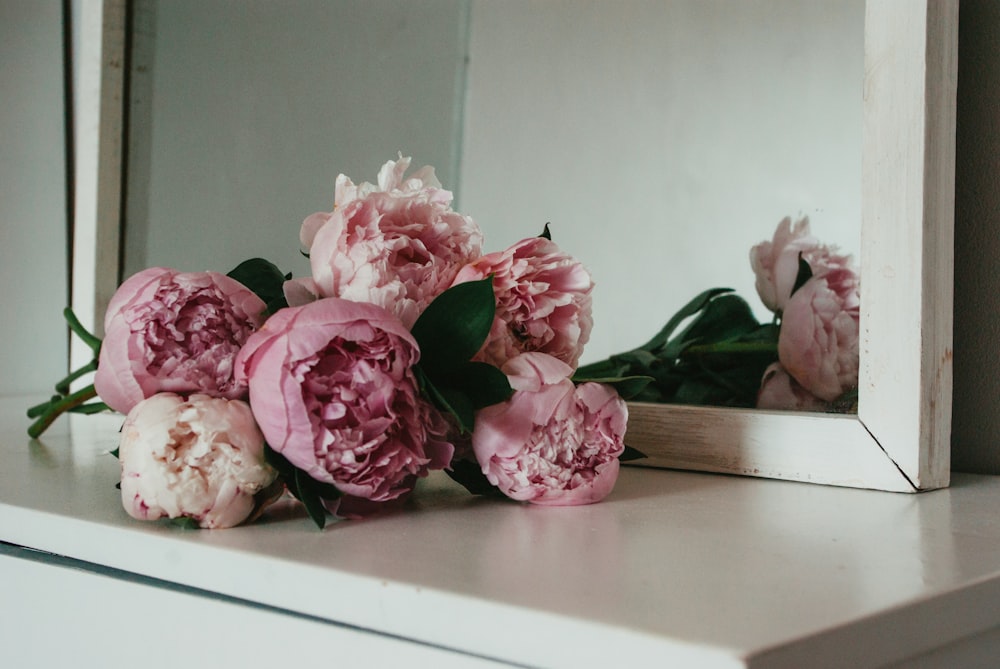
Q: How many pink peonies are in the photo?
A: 5